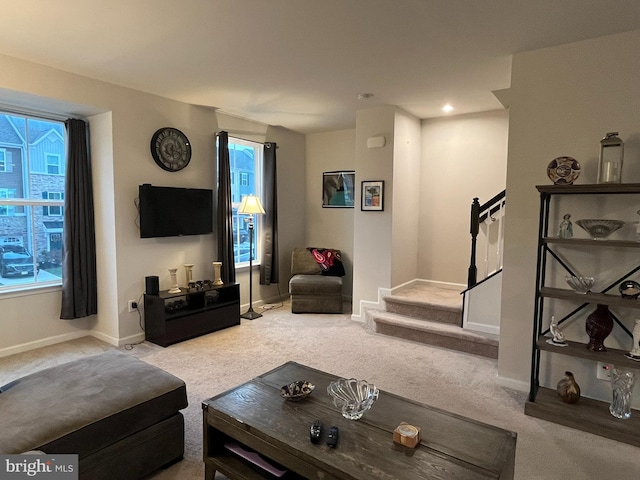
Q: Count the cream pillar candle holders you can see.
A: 3